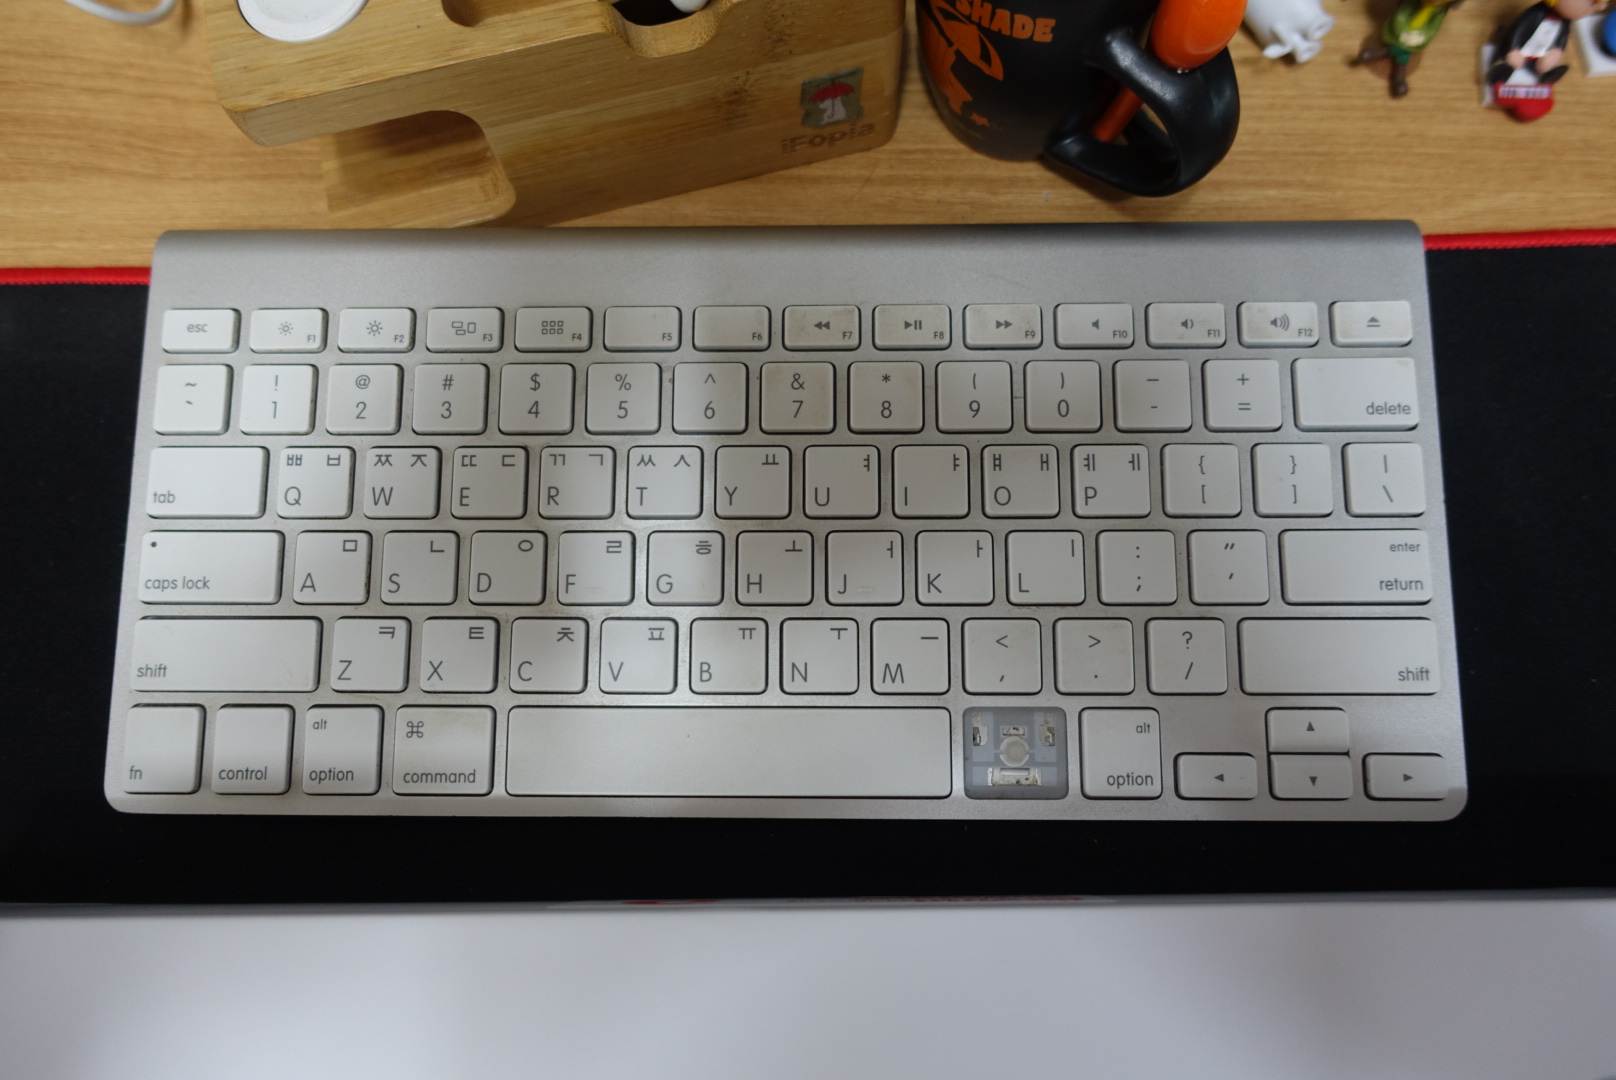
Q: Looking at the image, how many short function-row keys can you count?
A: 14